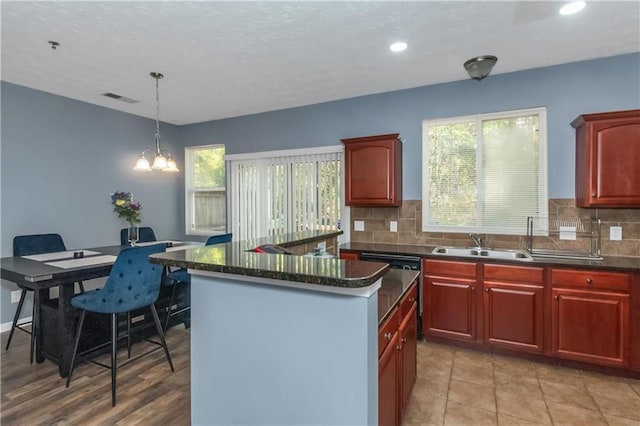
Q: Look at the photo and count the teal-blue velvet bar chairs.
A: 4